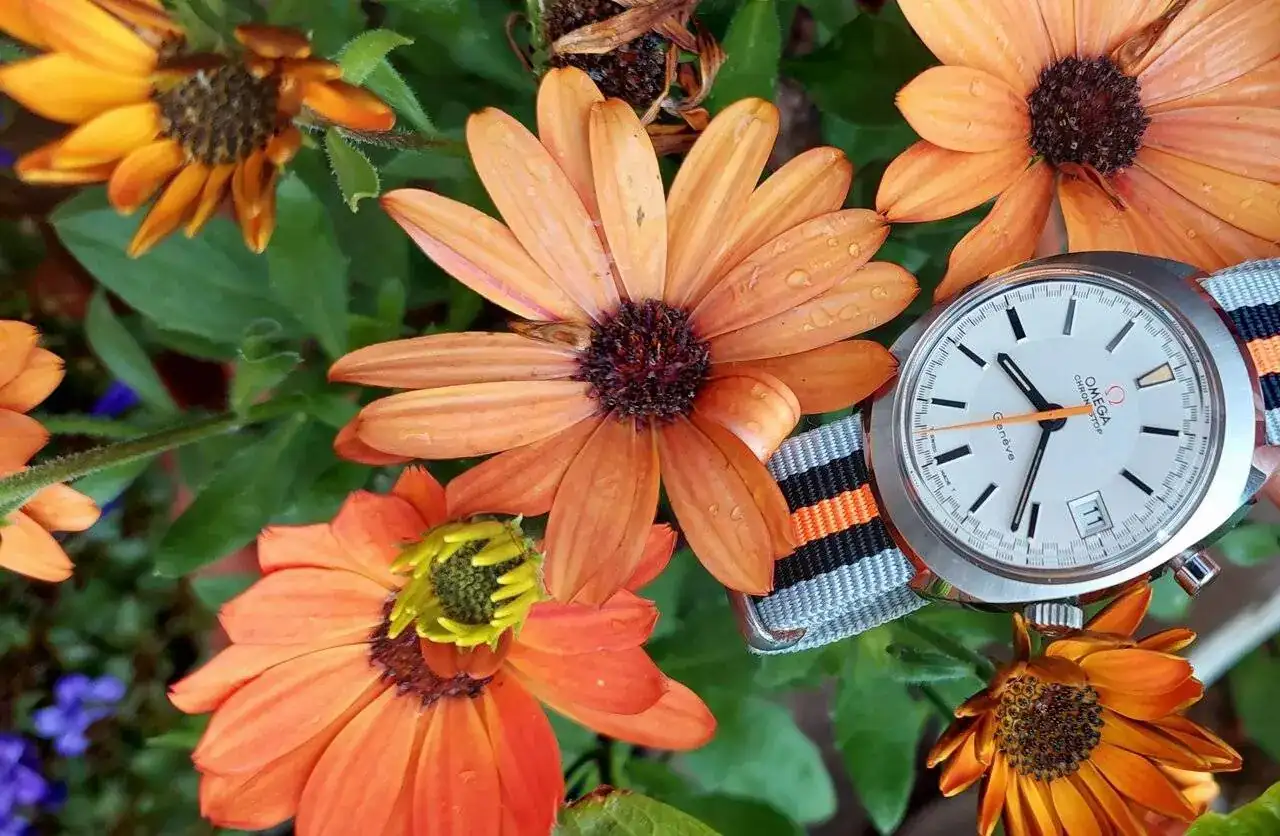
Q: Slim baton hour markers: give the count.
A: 10